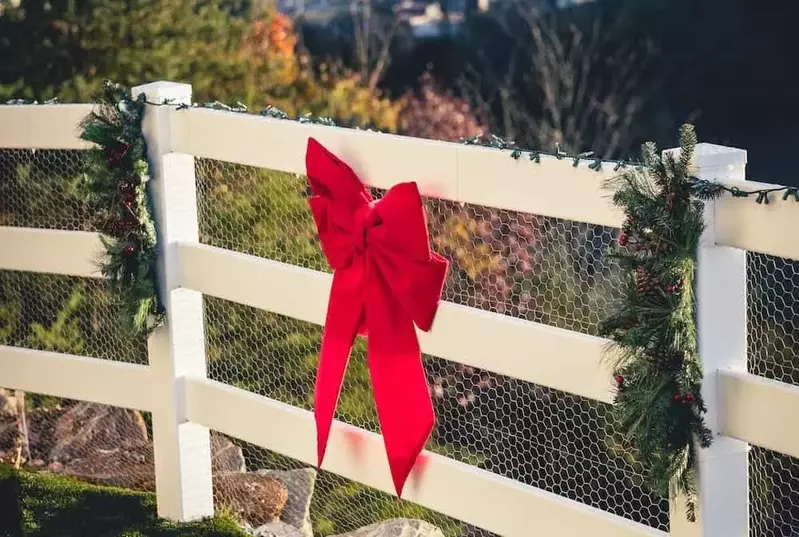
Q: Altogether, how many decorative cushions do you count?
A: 0